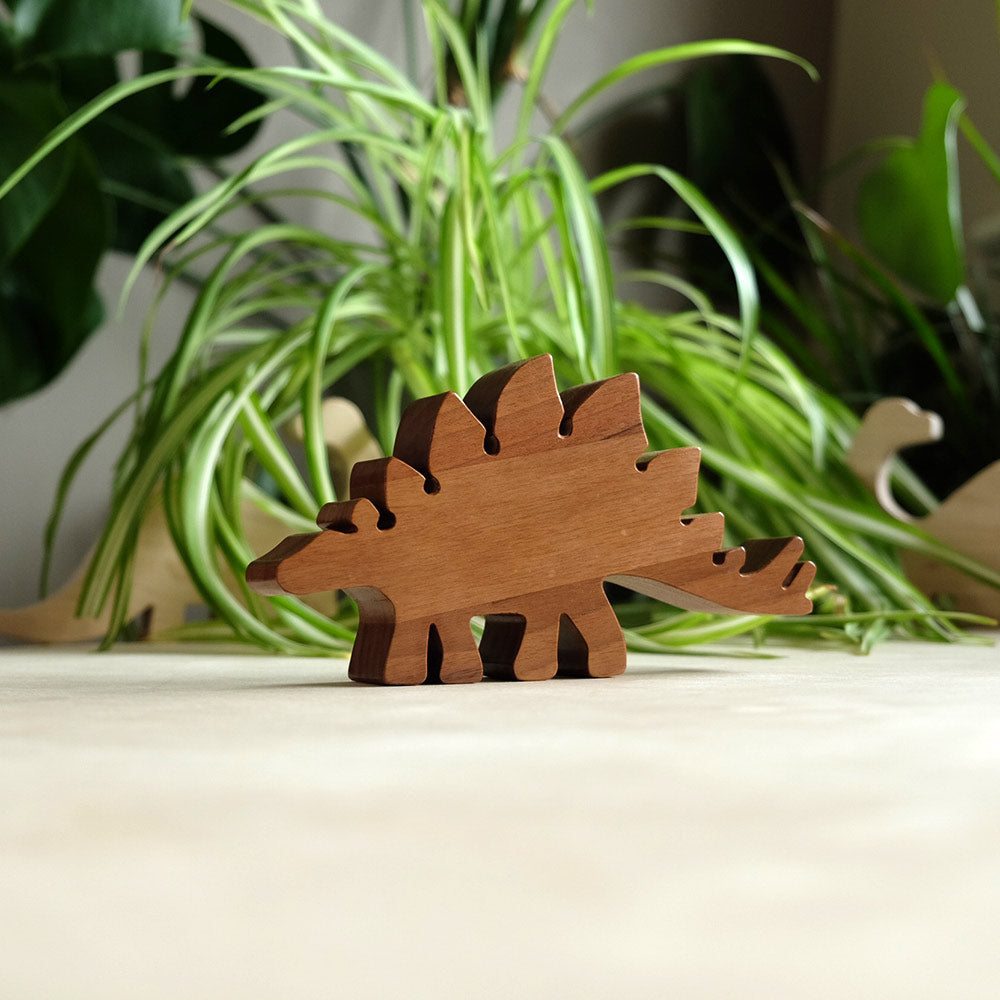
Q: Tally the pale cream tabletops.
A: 1